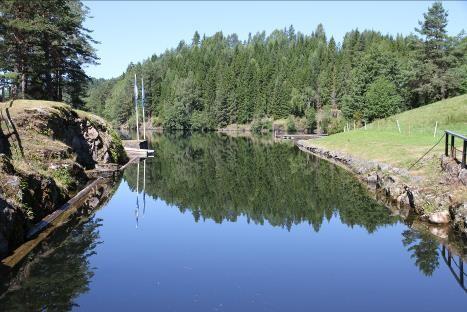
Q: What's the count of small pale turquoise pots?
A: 0